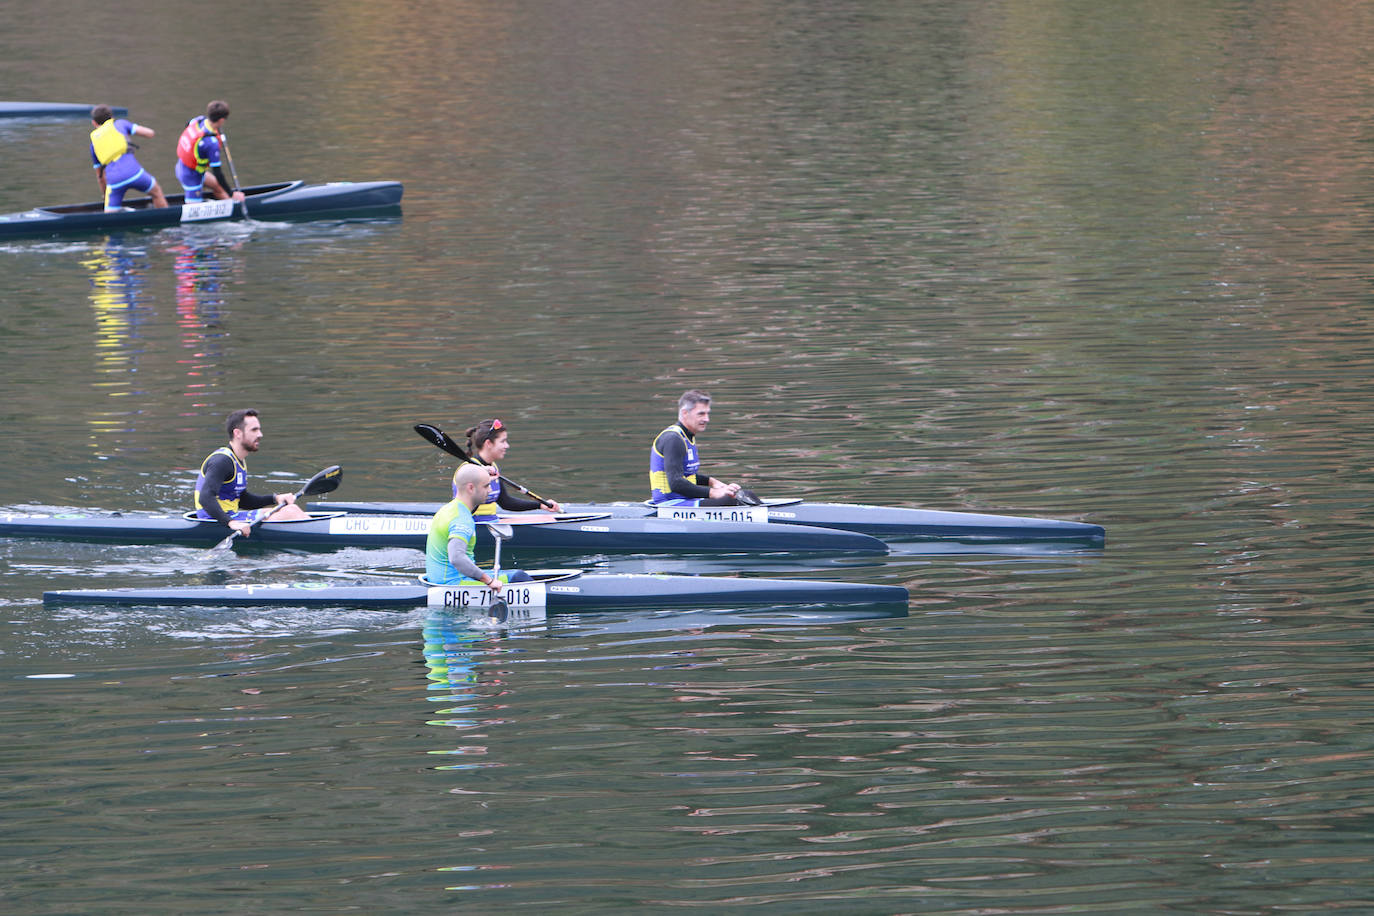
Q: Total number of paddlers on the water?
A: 6